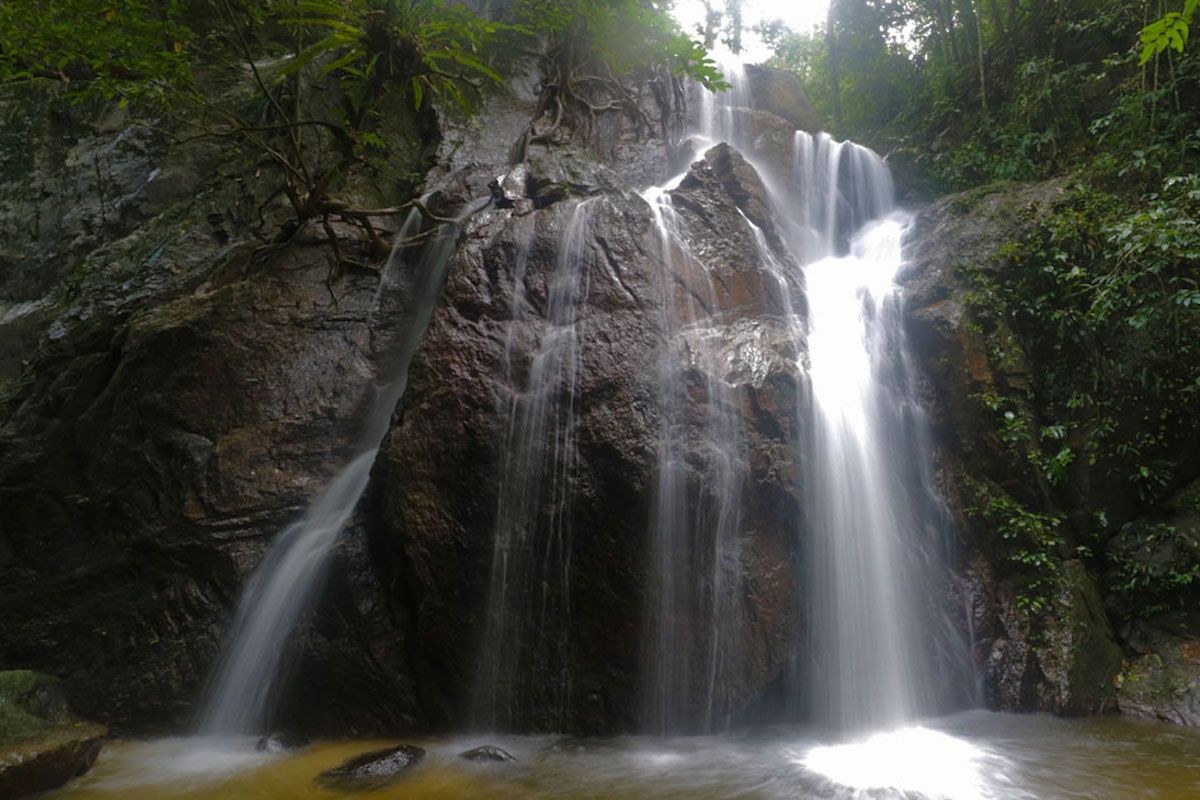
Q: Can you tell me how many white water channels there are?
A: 4